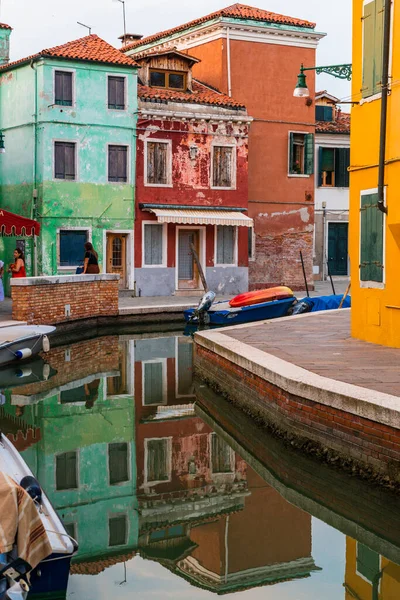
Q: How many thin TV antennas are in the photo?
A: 2